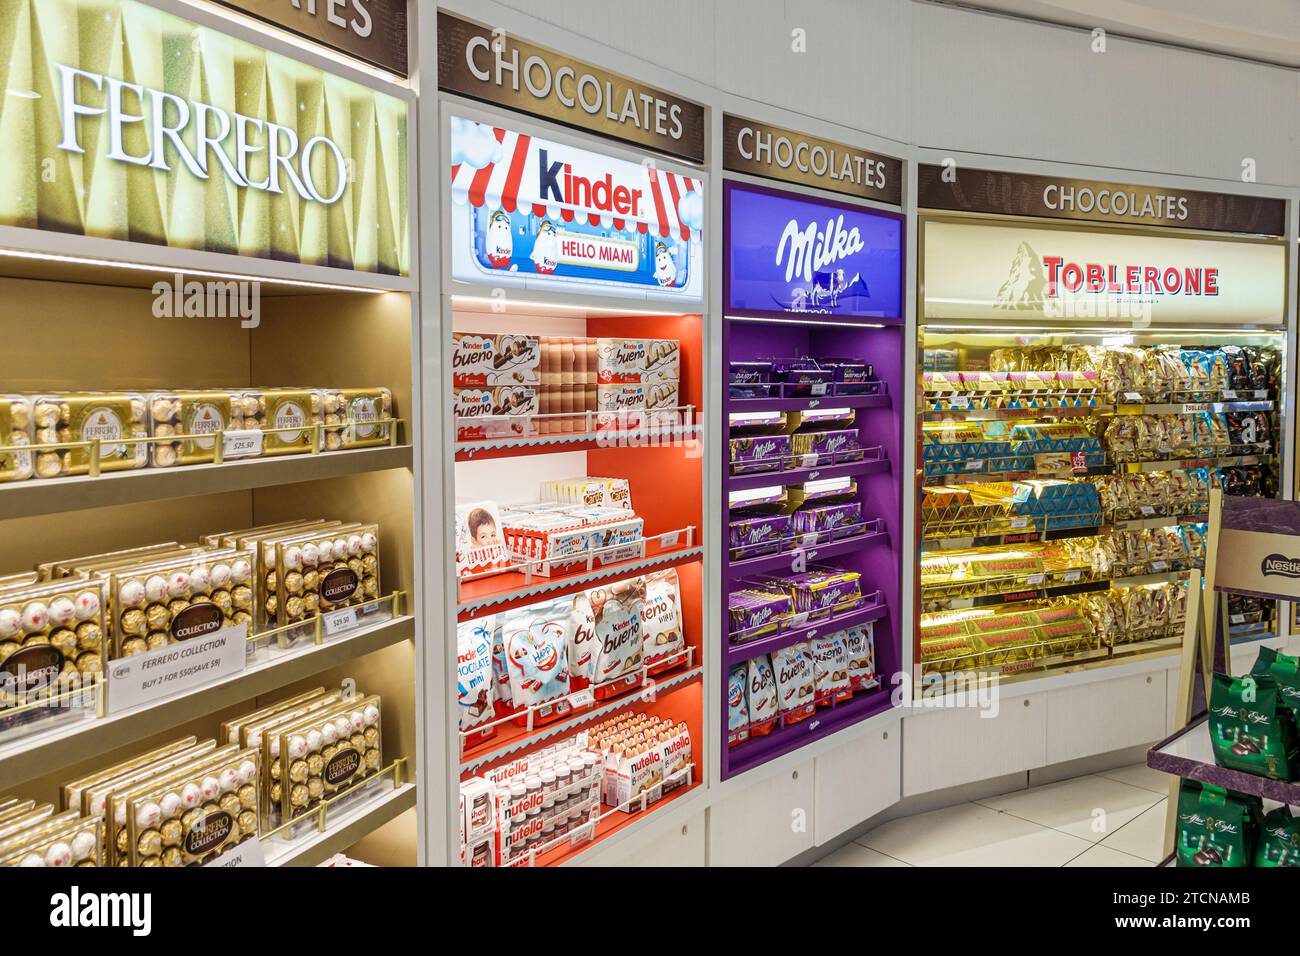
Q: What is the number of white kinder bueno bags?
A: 7